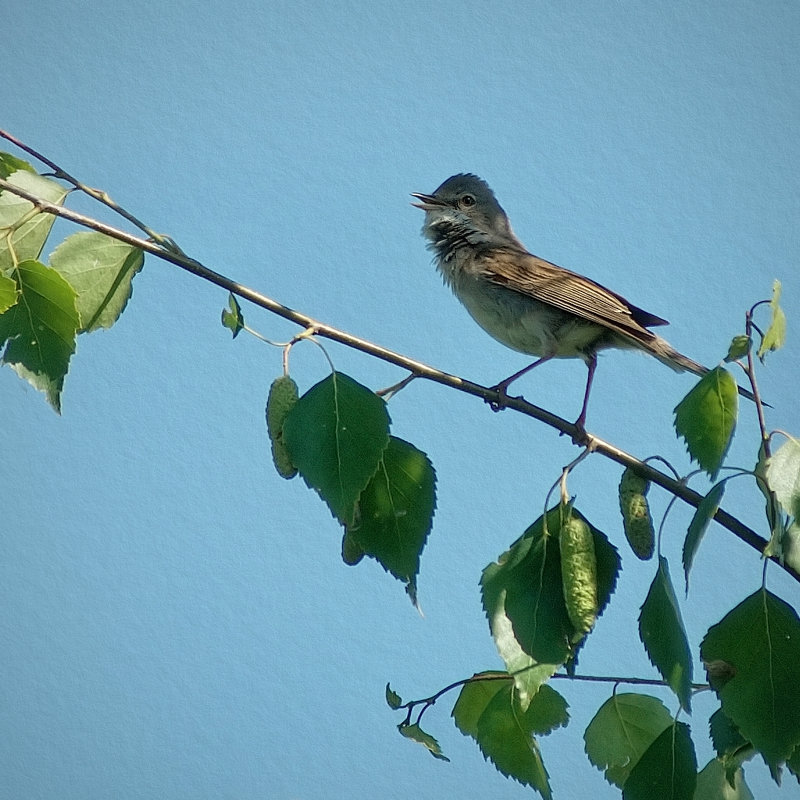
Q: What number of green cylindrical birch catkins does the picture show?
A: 4